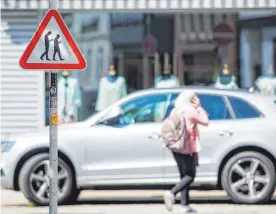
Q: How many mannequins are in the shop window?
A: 5